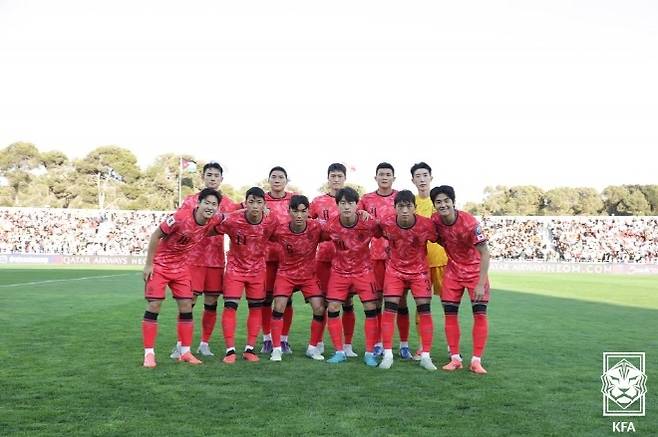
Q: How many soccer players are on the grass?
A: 11